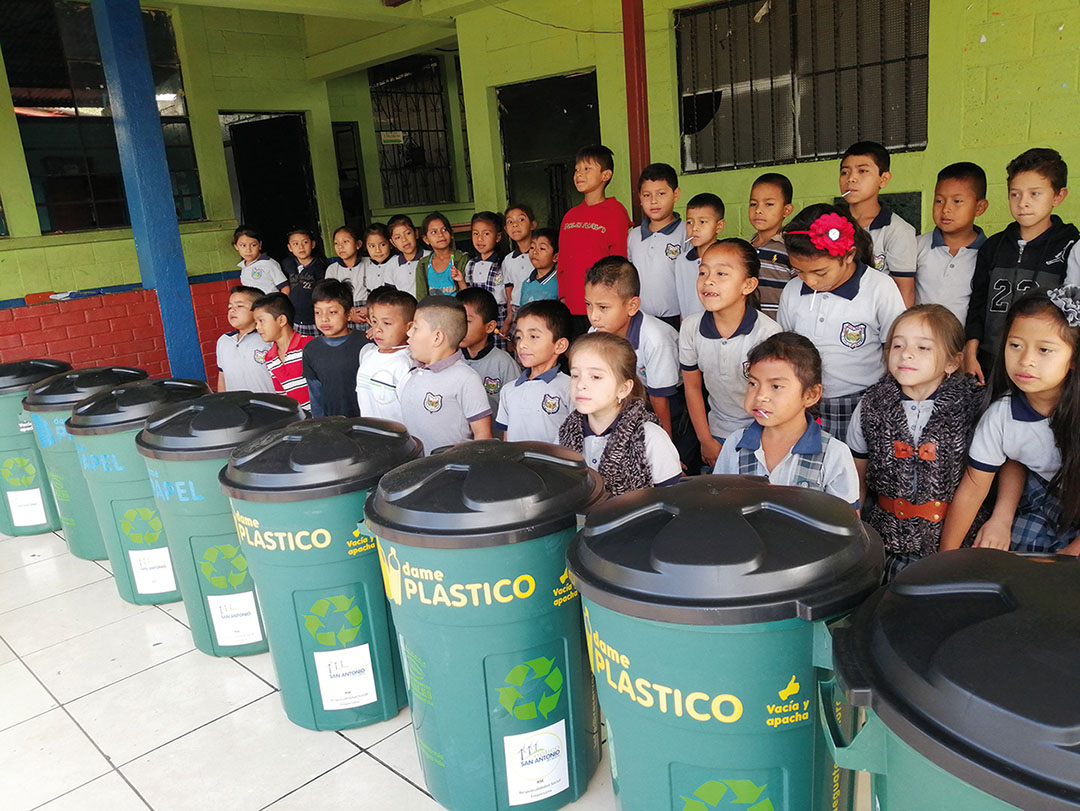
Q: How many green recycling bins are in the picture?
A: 8